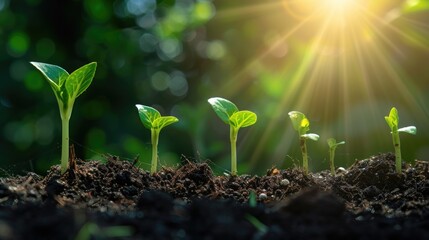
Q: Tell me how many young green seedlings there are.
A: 6